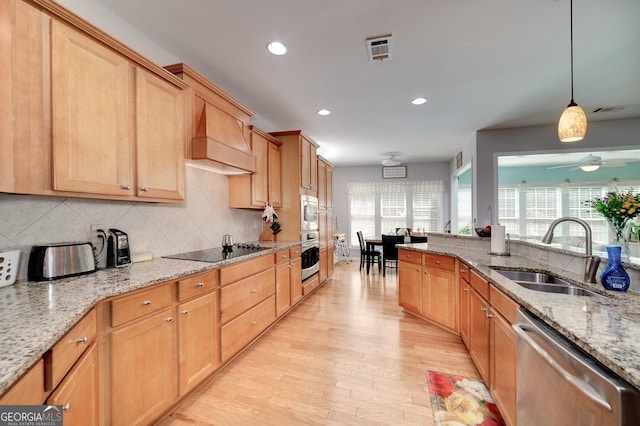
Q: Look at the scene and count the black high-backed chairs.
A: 4